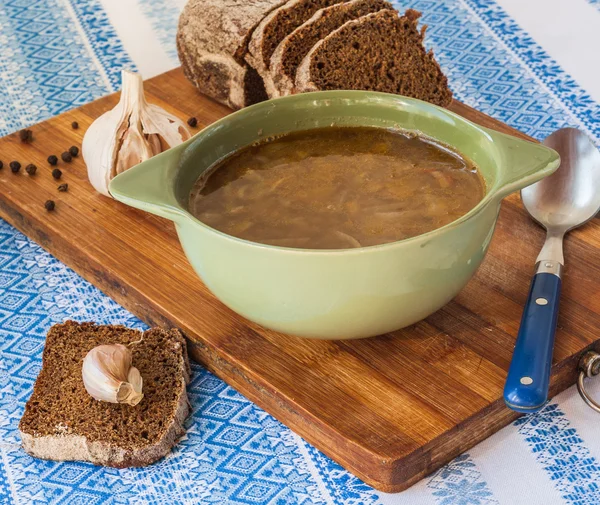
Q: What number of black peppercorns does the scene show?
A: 12